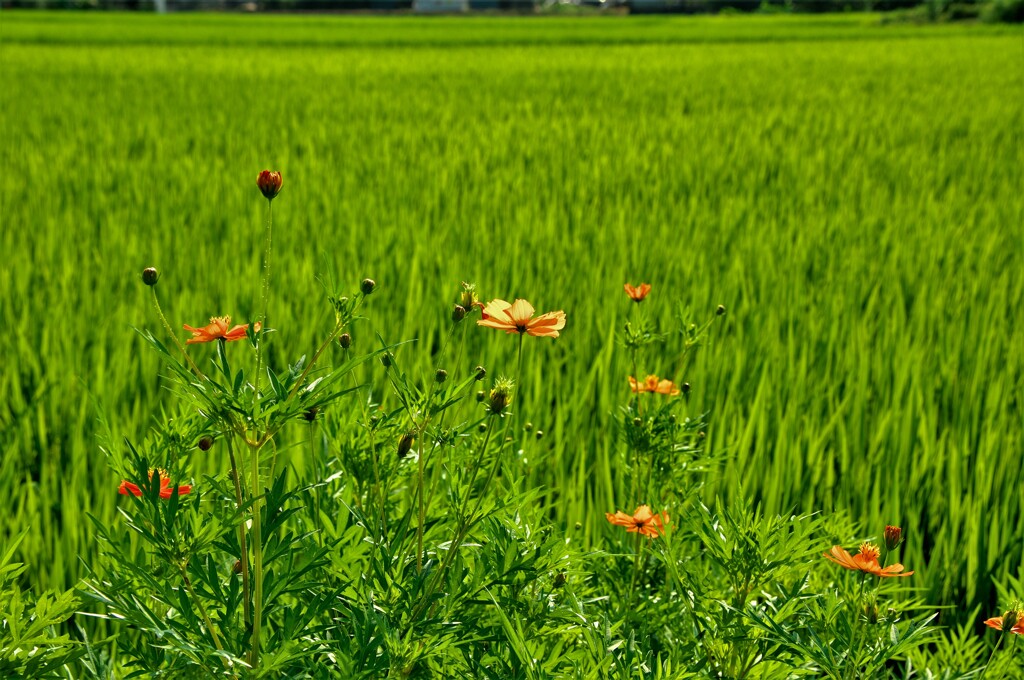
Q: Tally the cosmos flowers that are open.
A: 8